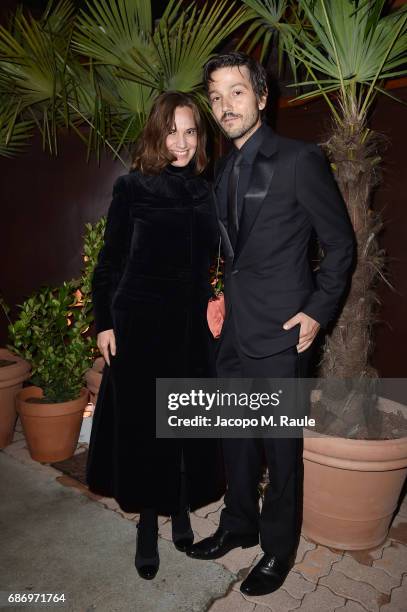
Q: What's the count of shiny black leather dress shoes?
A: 2